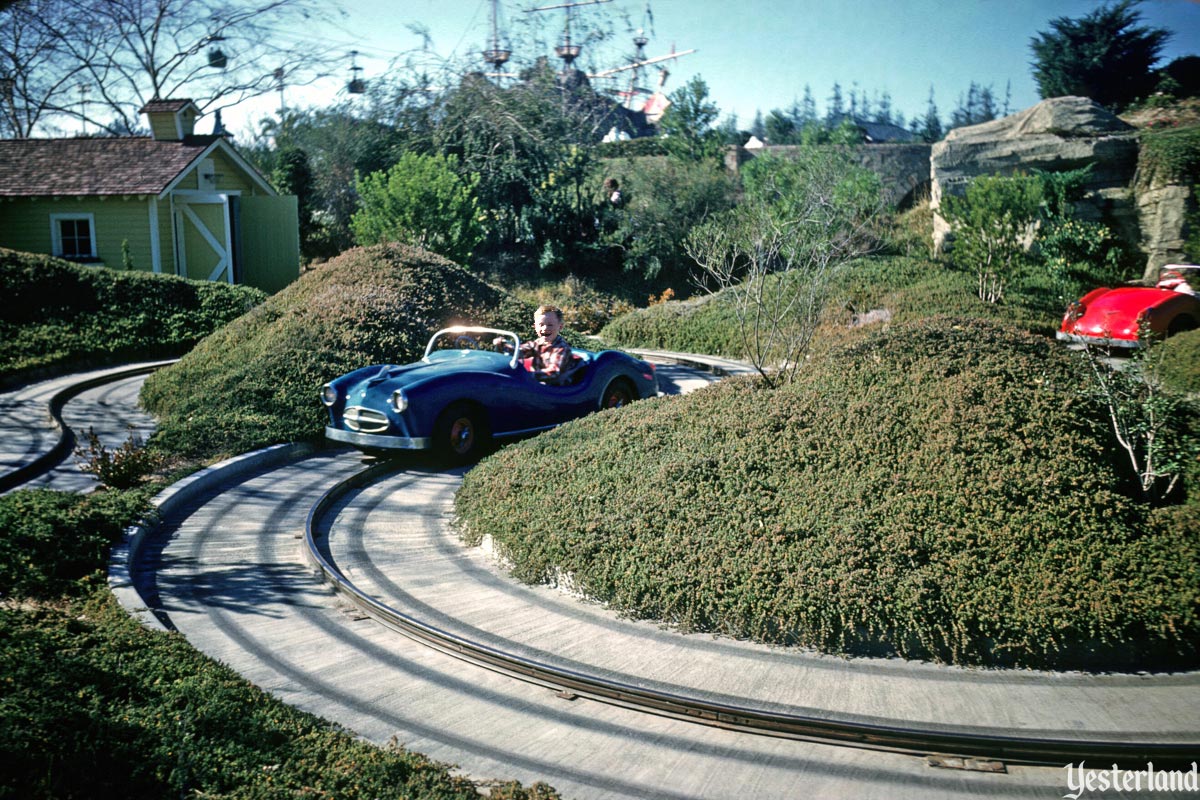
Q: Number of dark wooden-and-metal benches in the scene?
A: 0